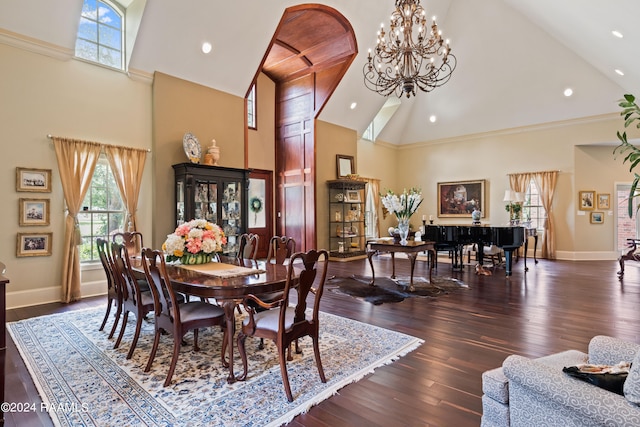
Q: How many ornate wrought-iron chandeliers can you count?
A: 1